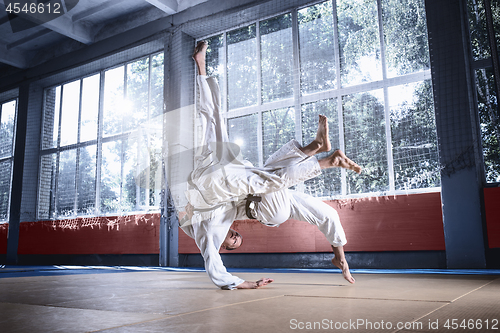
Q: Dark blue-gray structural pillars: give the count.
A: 3